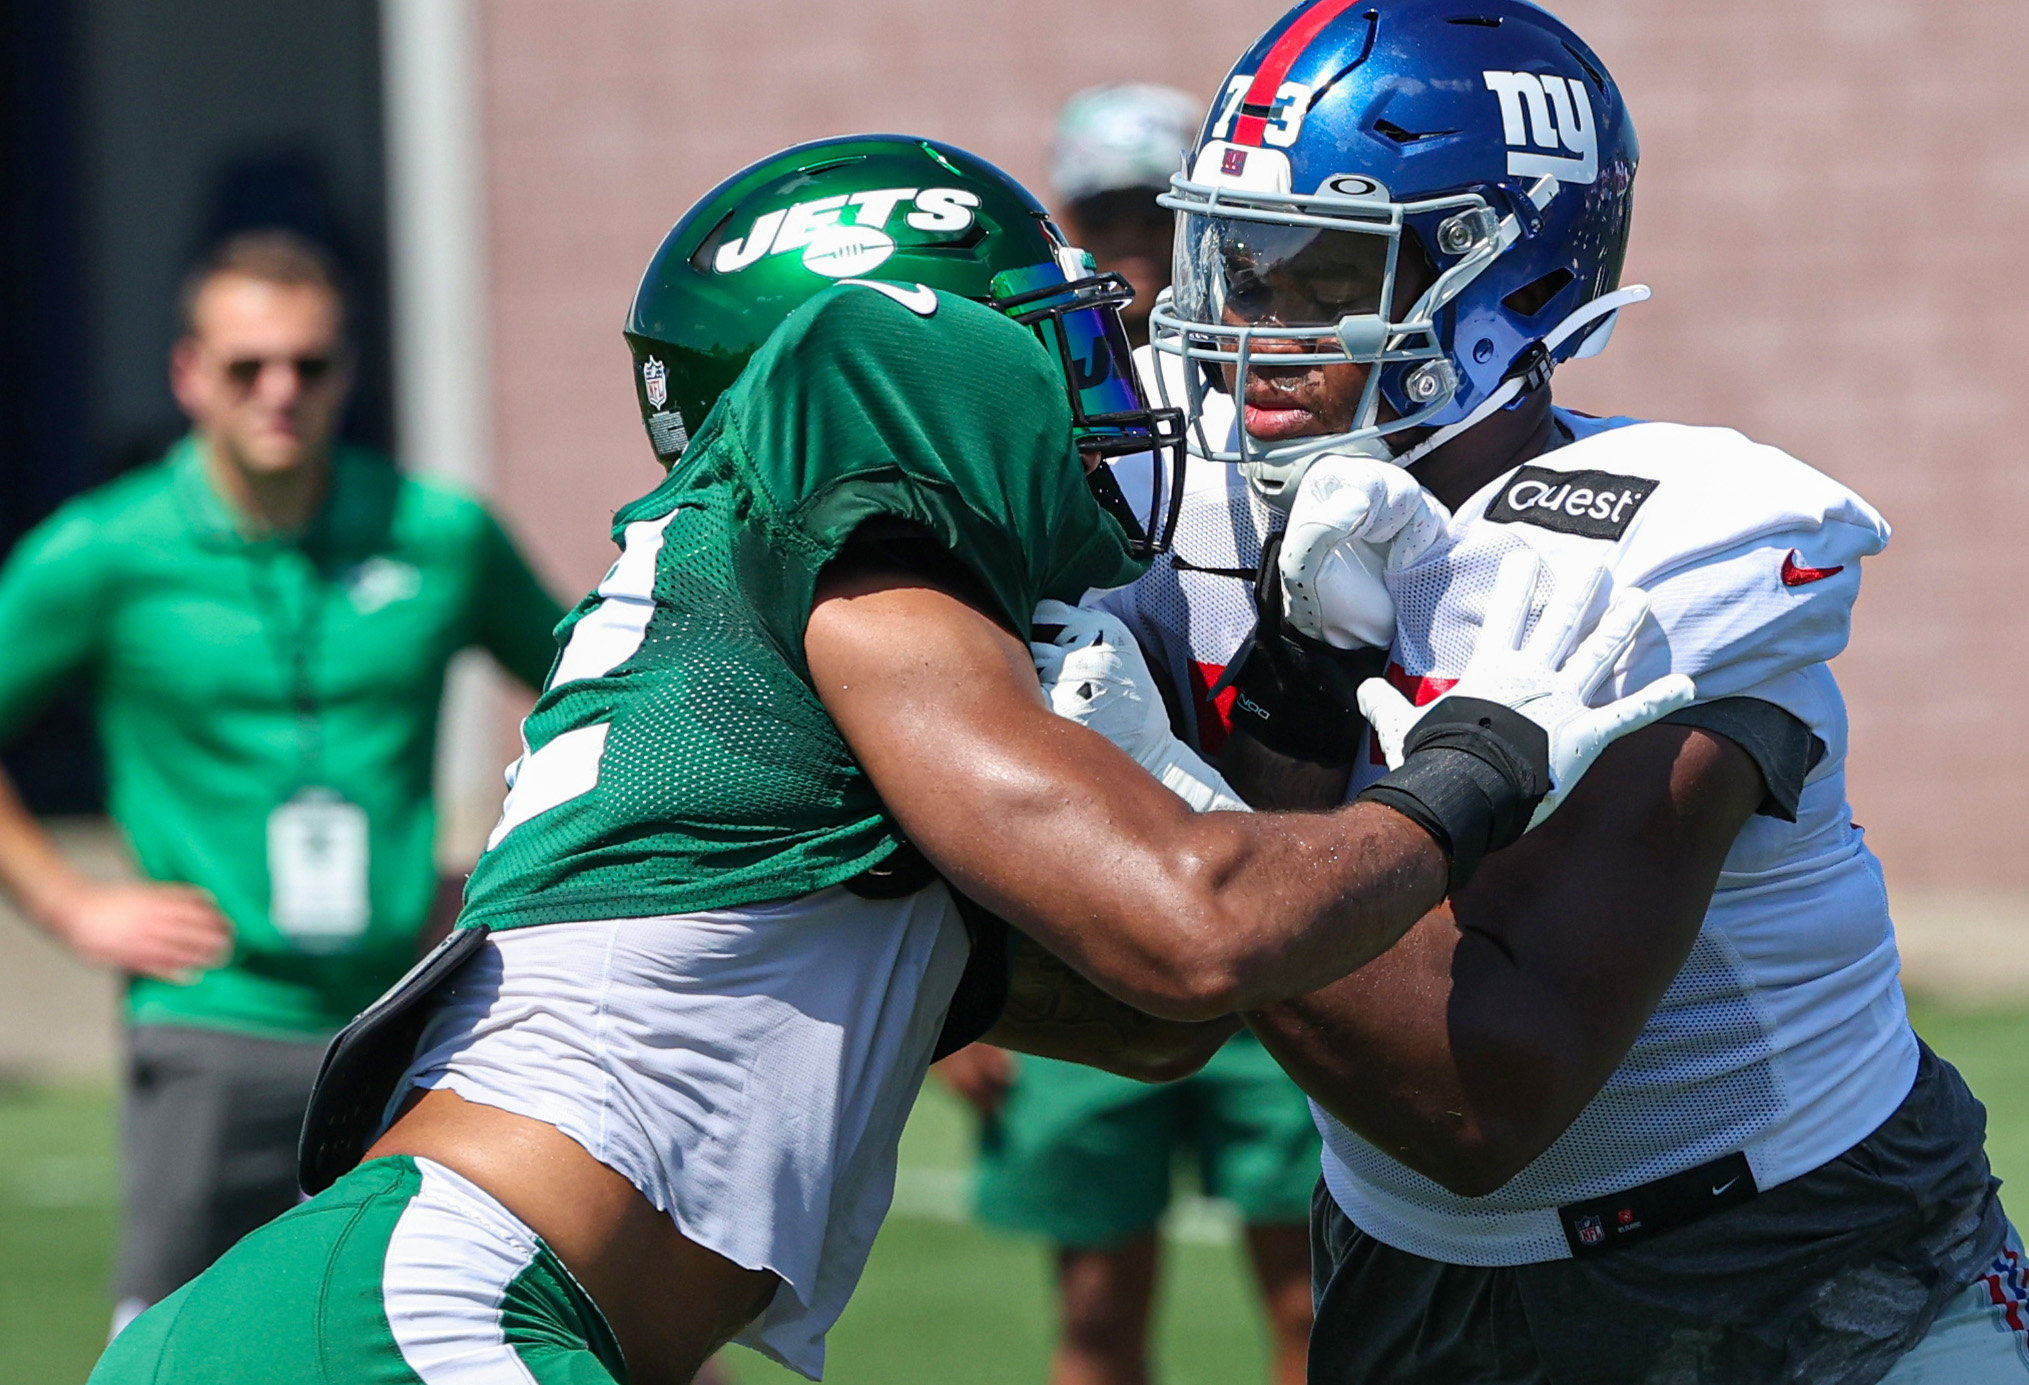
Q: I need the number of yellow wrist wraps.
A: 0